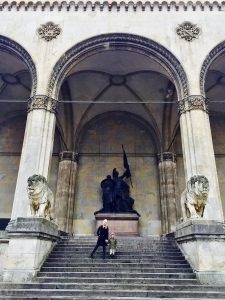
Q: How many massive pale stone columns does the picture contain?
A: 2